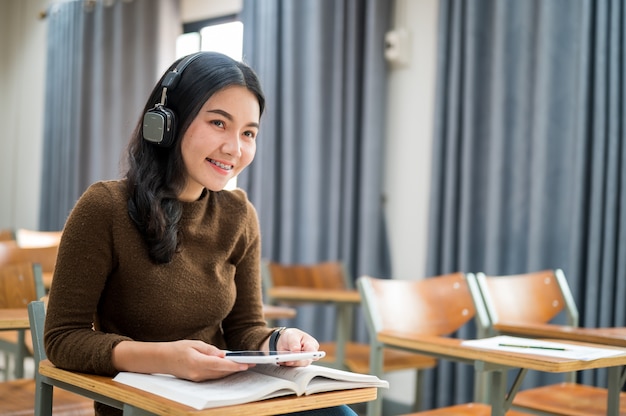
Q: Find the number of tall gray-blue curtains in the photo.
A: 3